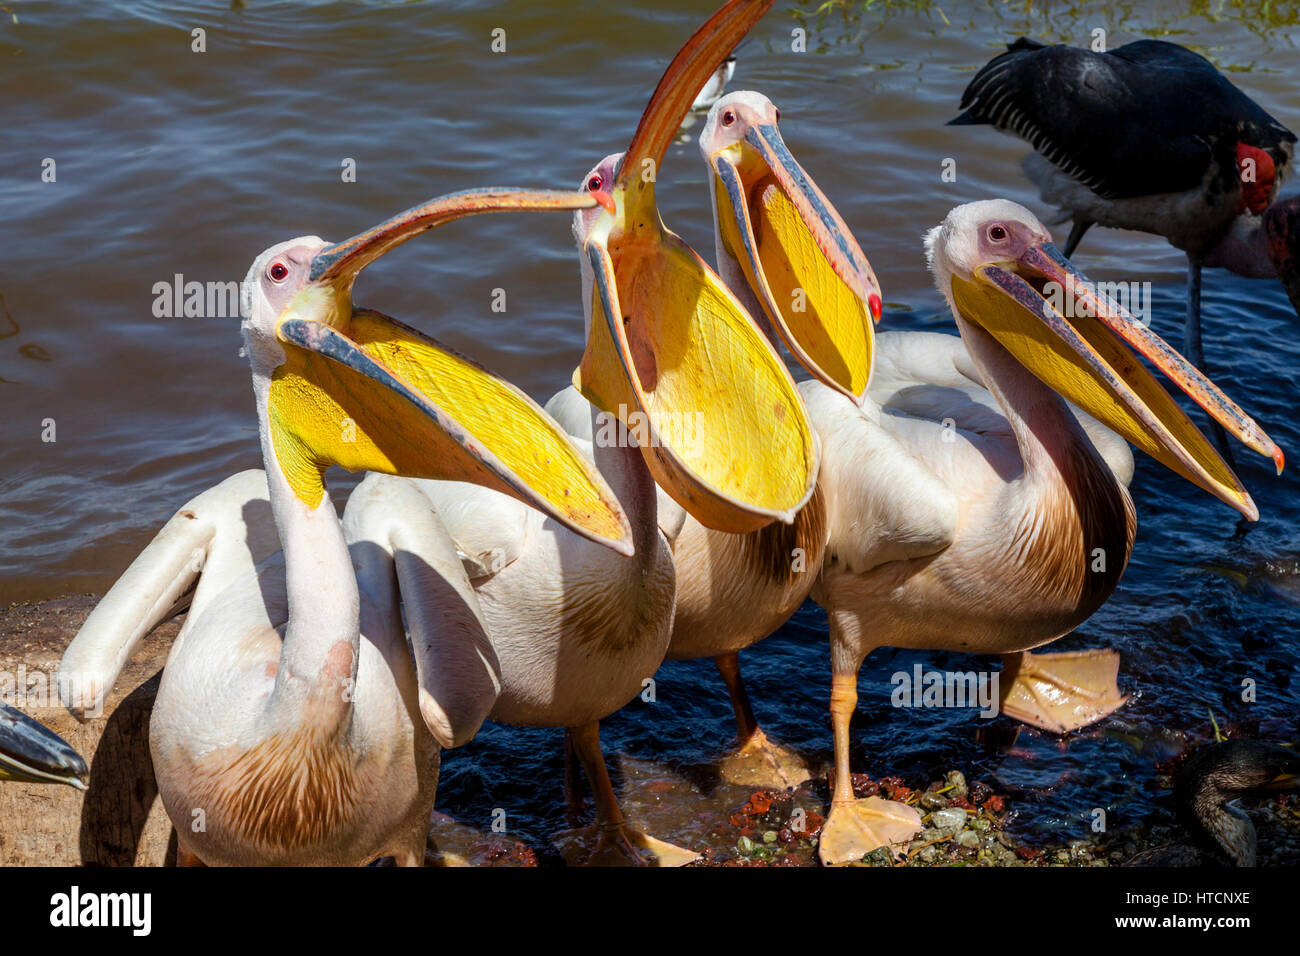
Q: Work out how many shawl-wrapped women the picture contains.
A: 0